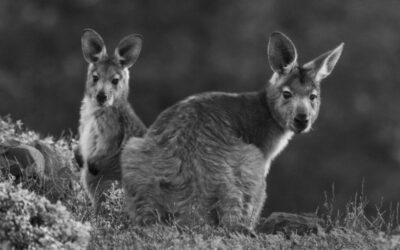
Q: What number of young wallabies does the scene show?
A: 1